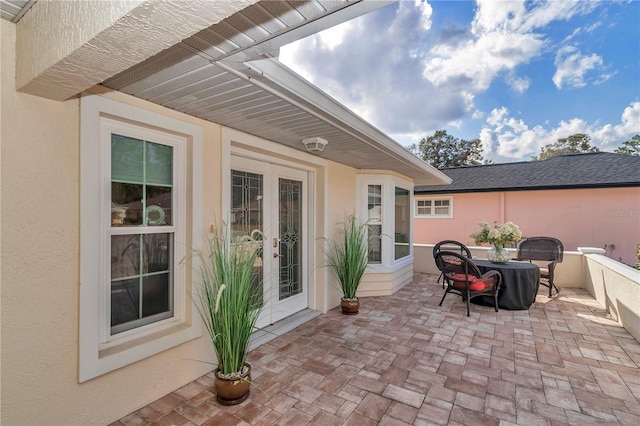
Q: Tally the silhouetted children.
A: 0